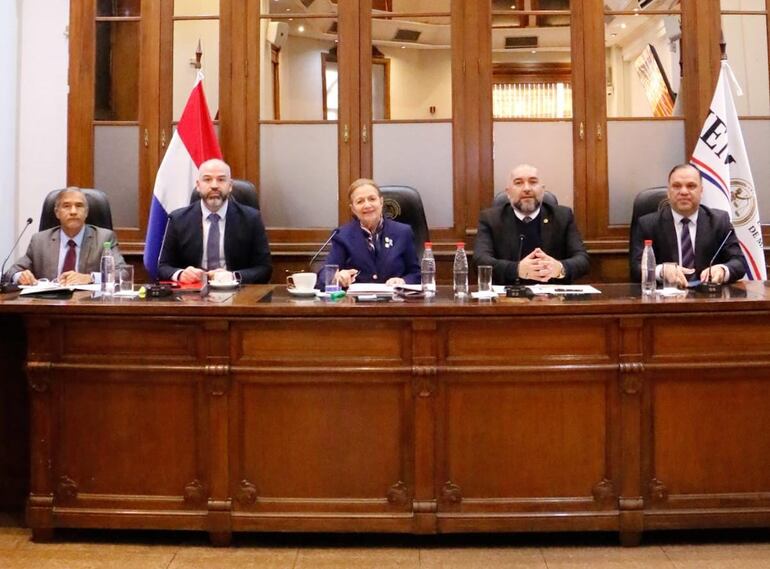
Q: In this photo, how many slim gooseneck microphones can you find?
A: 5